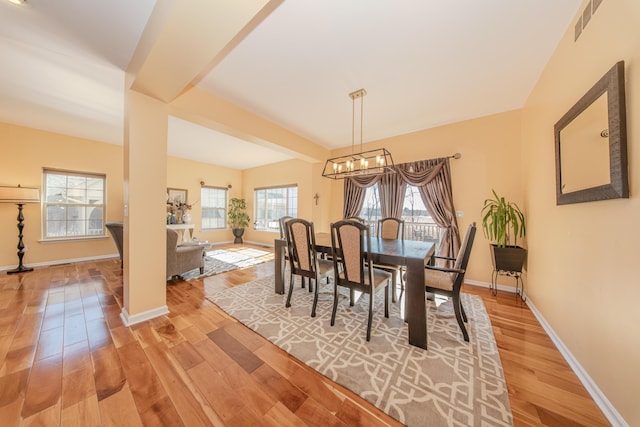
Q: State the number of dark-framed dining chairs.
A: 6